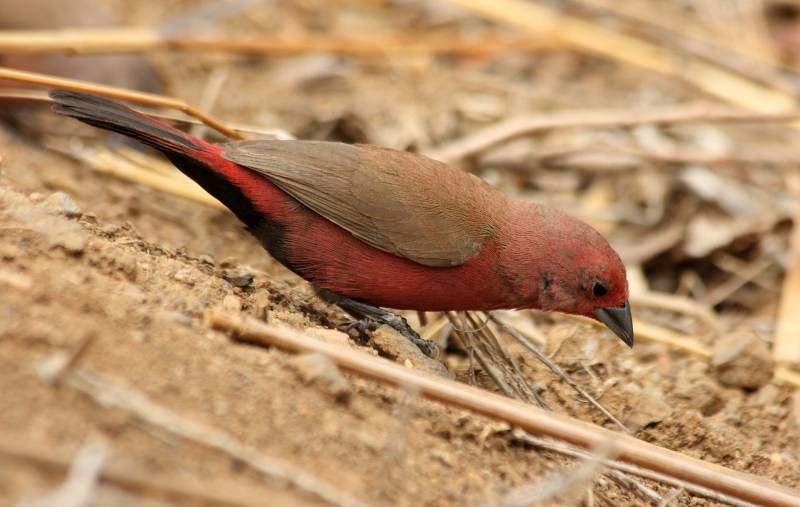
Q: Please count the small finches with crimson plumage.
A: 1